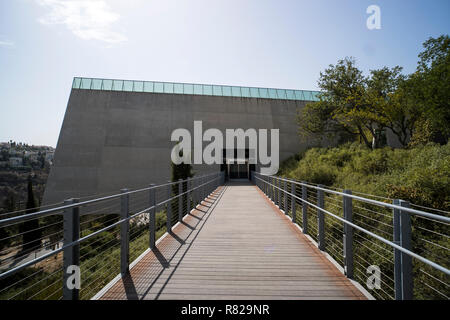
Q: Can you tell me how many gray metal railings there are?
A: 2